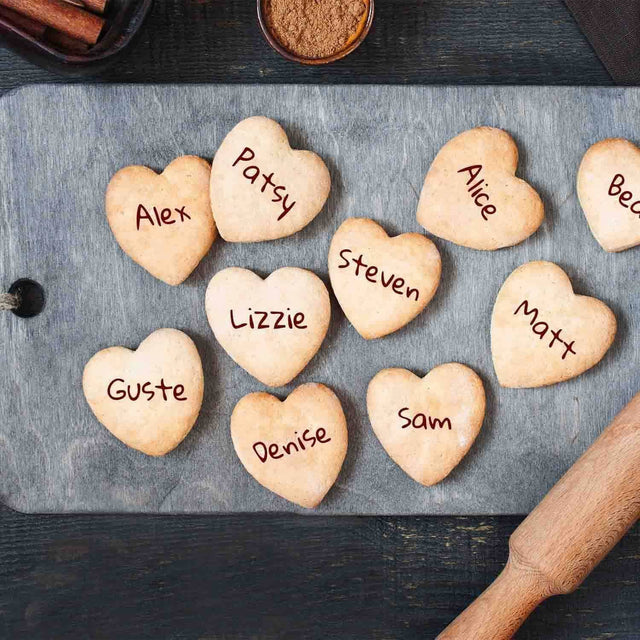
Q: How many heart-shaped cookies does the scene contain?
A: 10